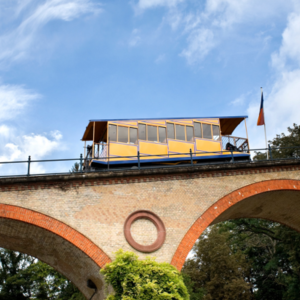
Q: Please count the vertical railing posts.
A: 6